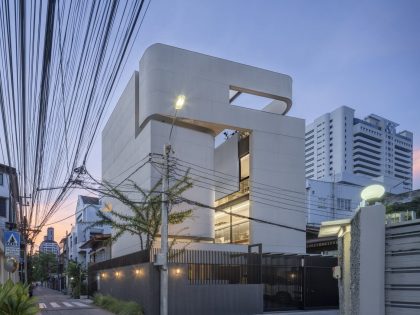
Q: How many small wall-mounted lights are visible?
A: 4